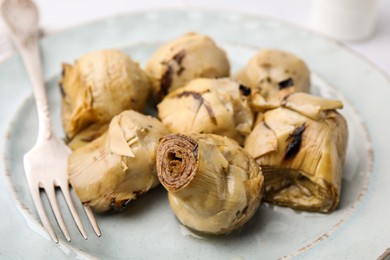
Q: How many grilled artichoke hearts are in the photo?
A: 7